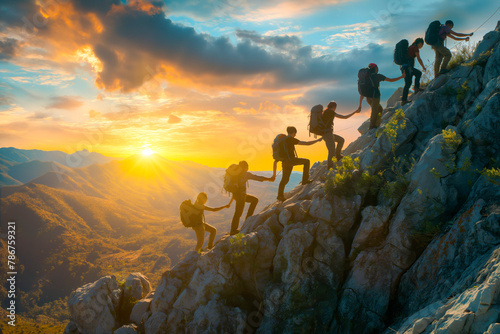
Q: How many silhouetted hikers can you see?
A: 7